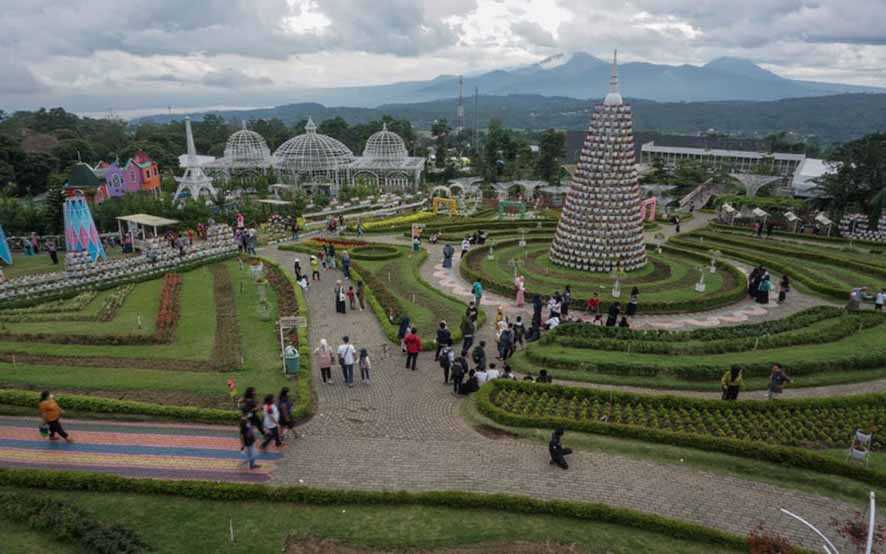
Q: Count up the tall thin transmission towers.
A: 2